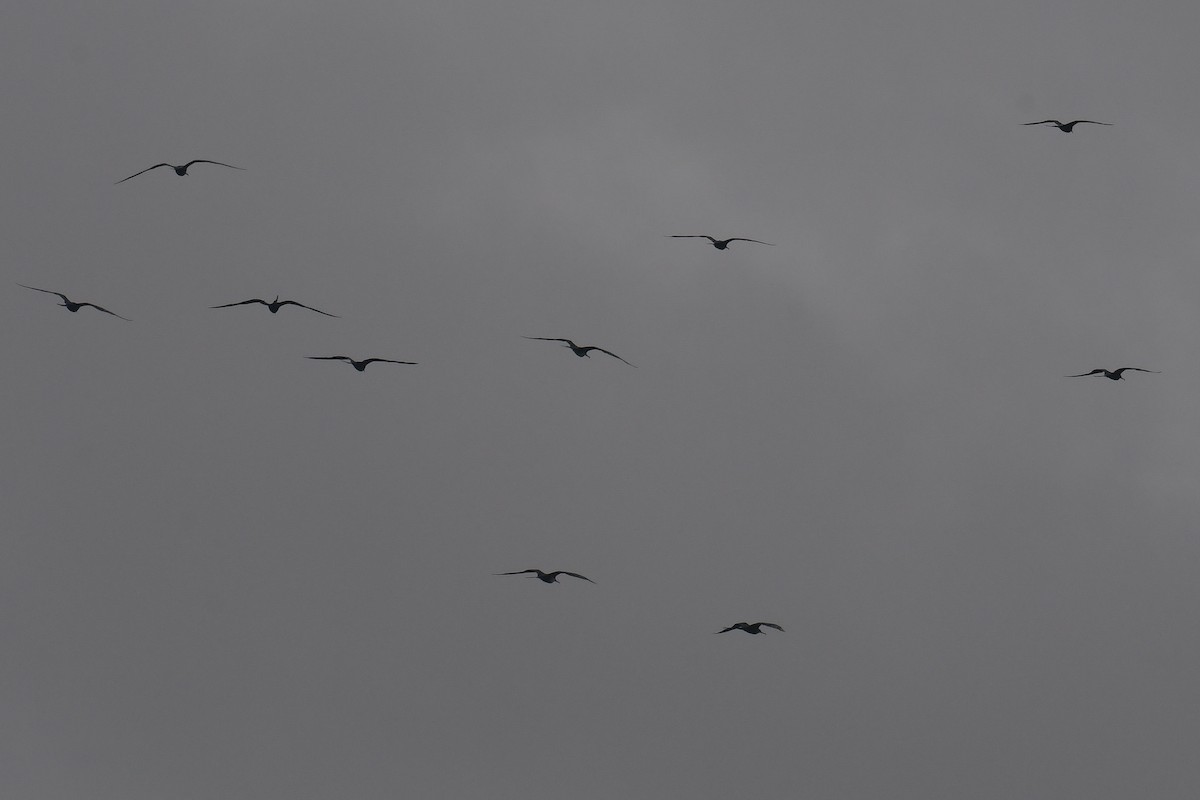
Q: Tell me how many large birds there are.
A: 10